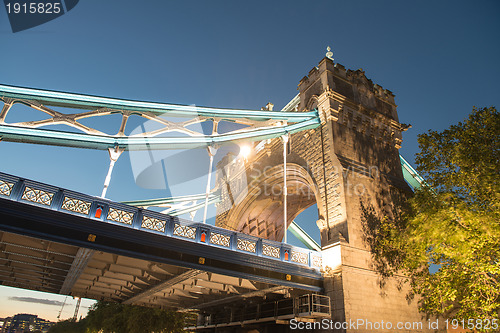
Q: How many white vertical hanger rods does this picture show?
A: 3